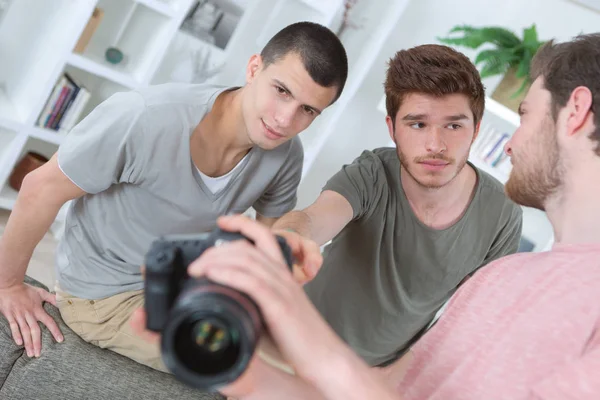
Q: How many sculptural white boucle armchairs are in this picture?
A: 0